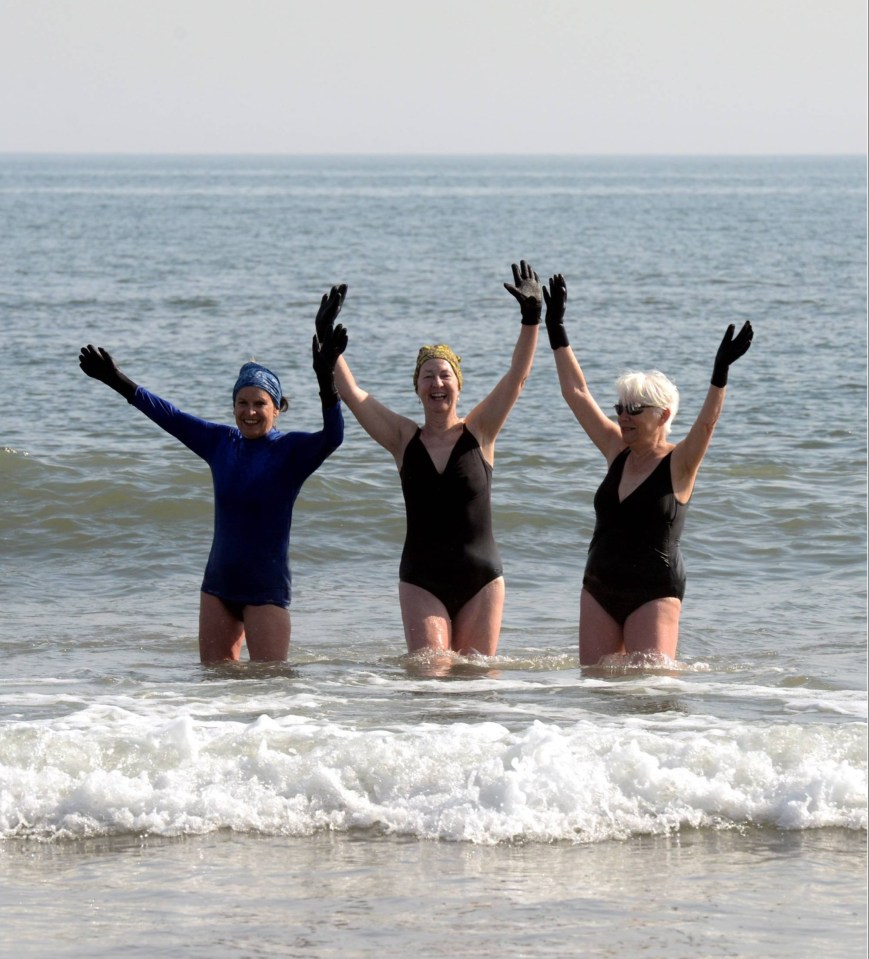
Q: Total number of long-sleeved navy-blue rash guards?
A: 1